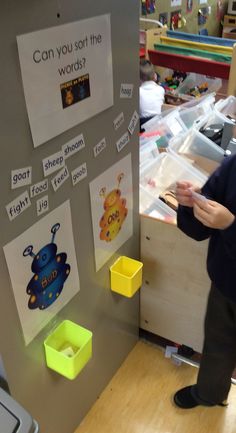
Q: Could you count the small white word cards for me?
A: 13